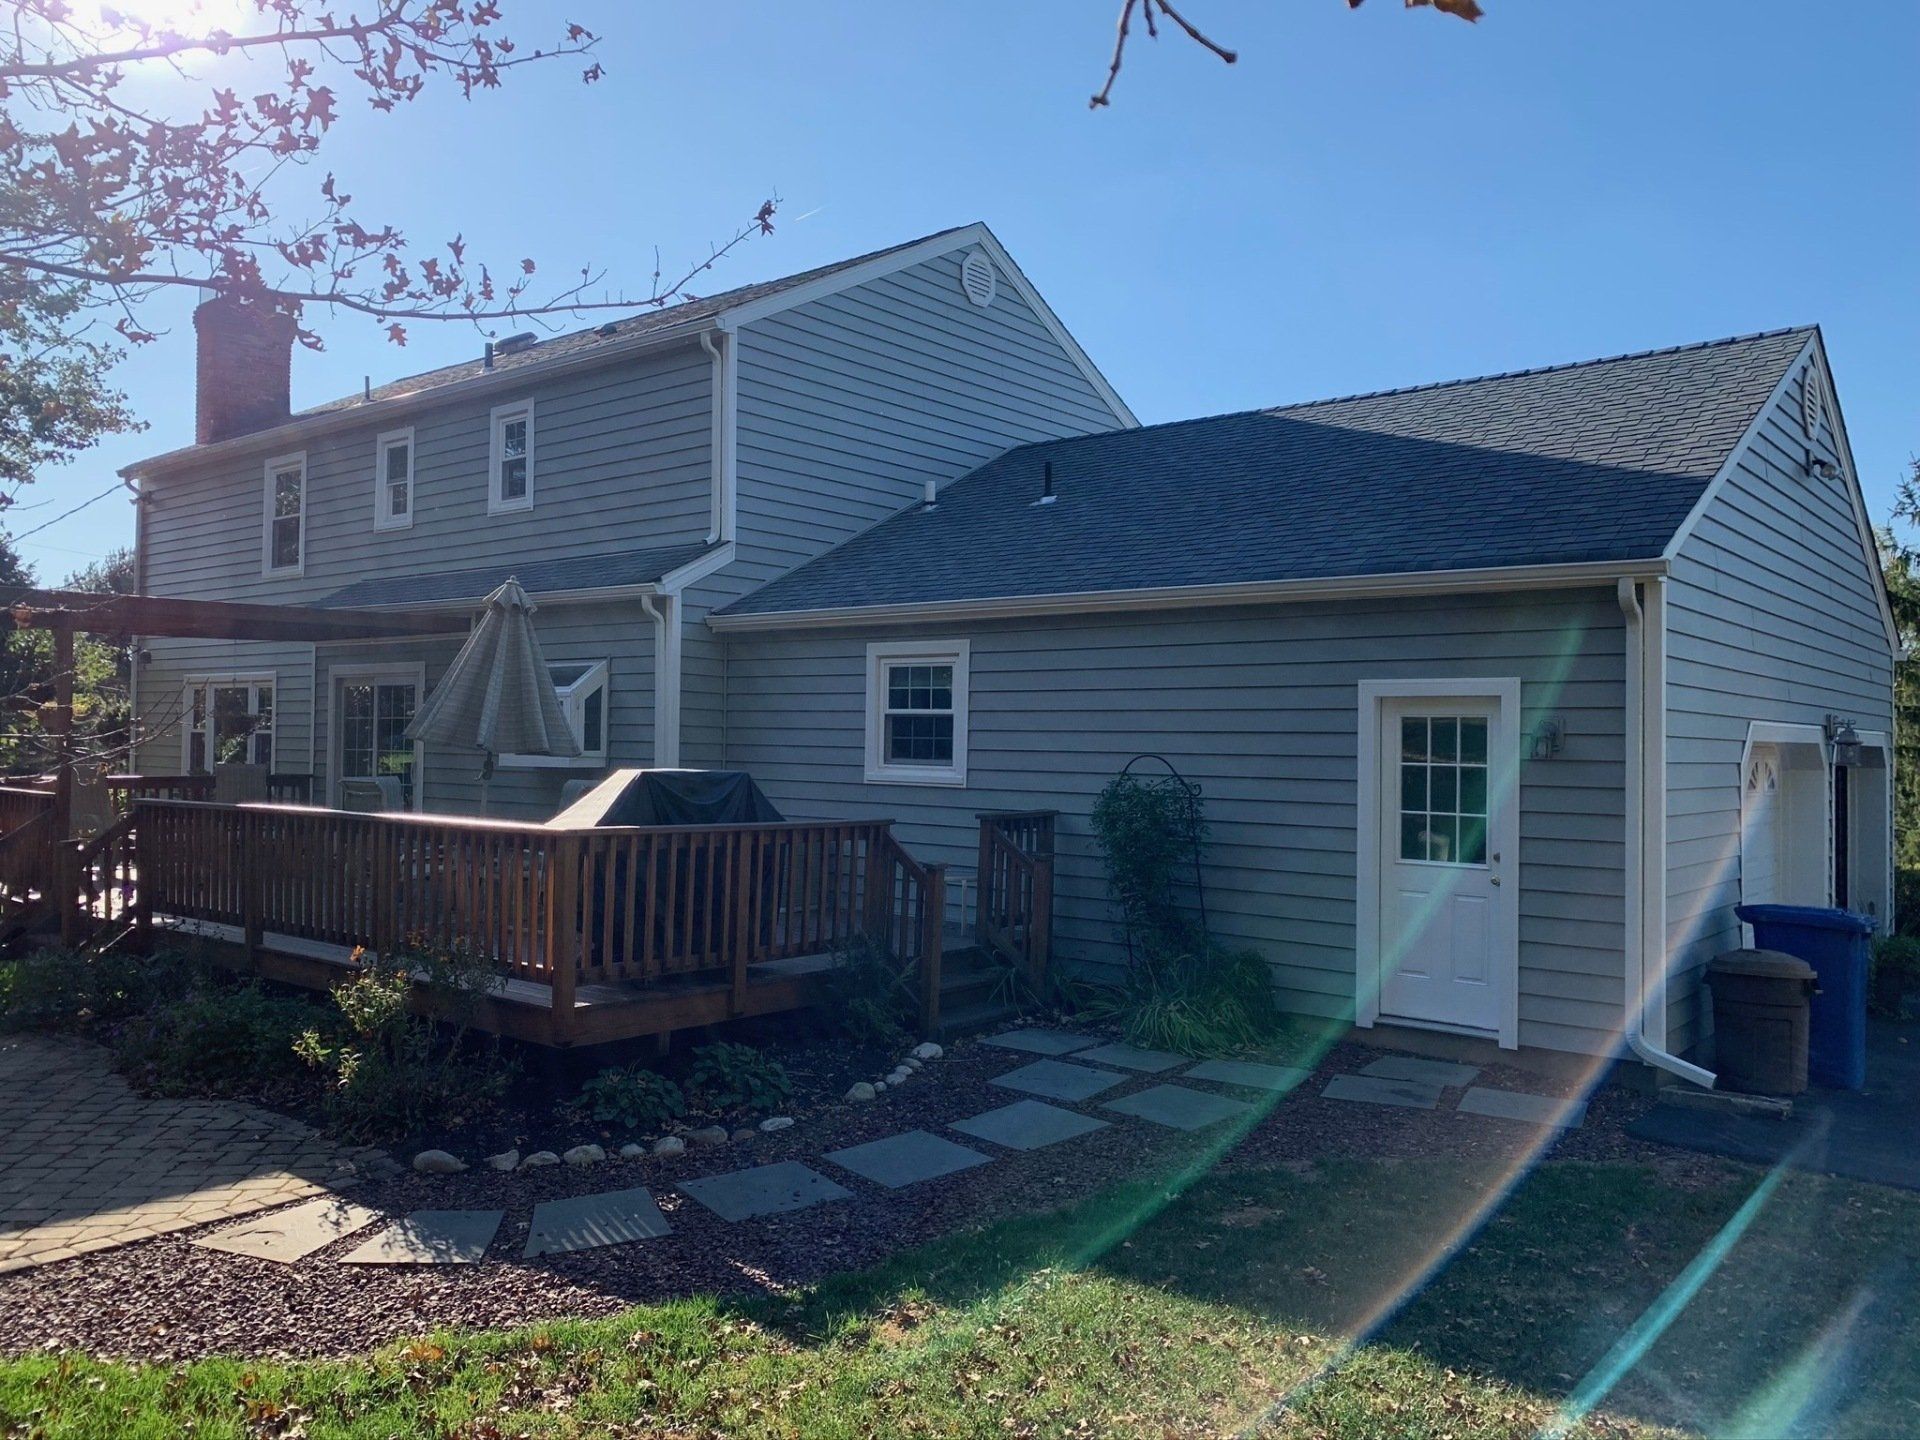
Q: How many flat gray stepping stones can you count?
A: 14